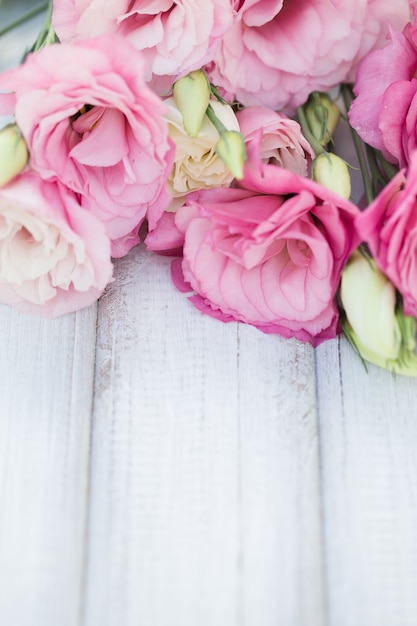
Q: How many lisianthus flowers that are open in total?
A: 9